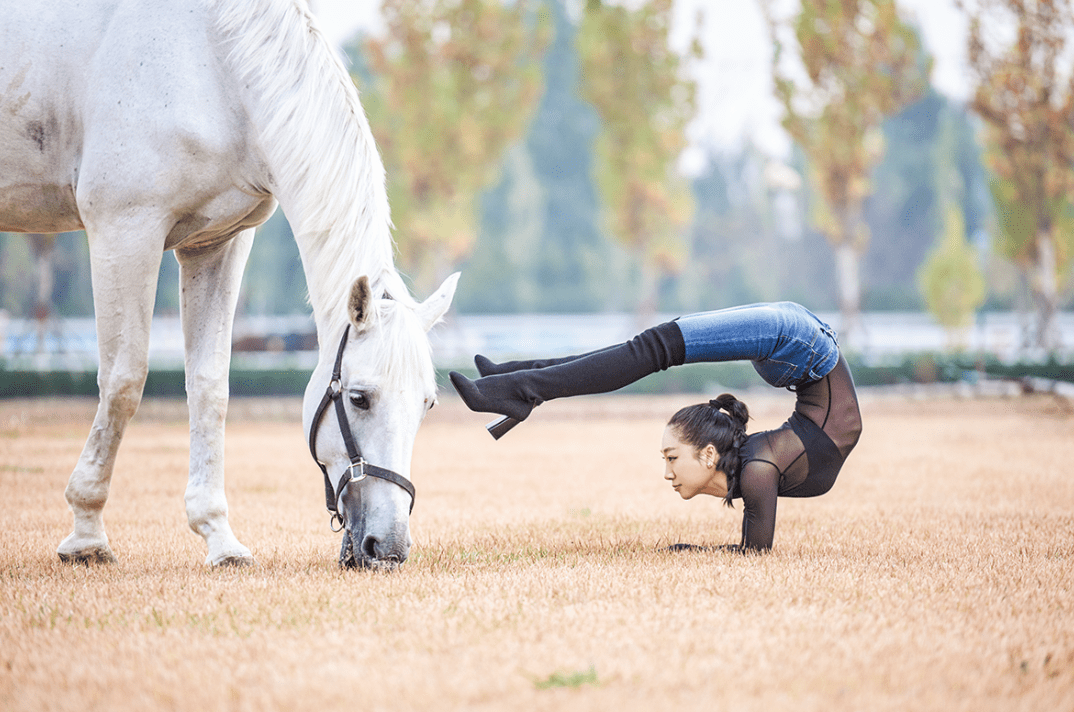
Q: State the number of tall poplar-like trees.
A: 4